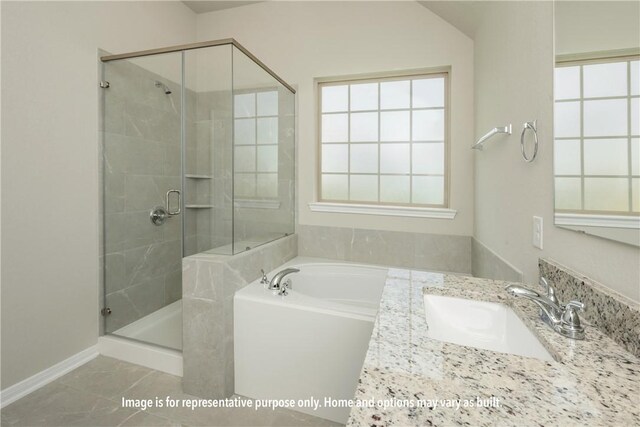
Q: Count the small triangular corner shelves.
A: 2